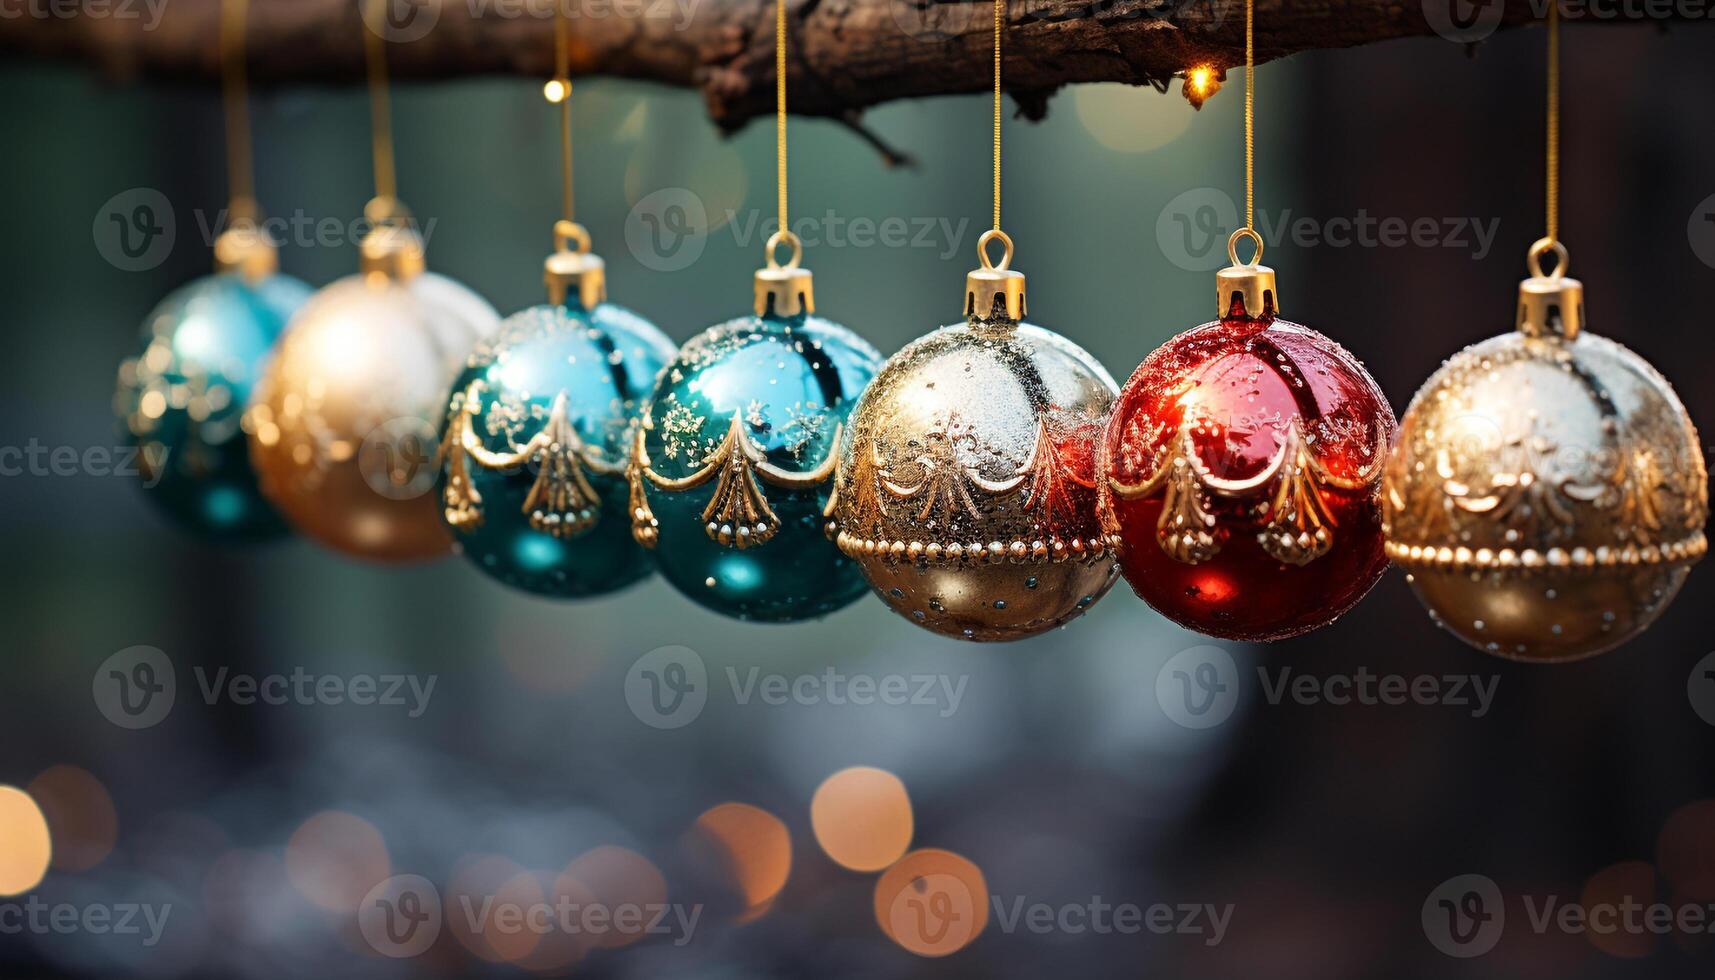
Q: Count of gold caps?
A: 7